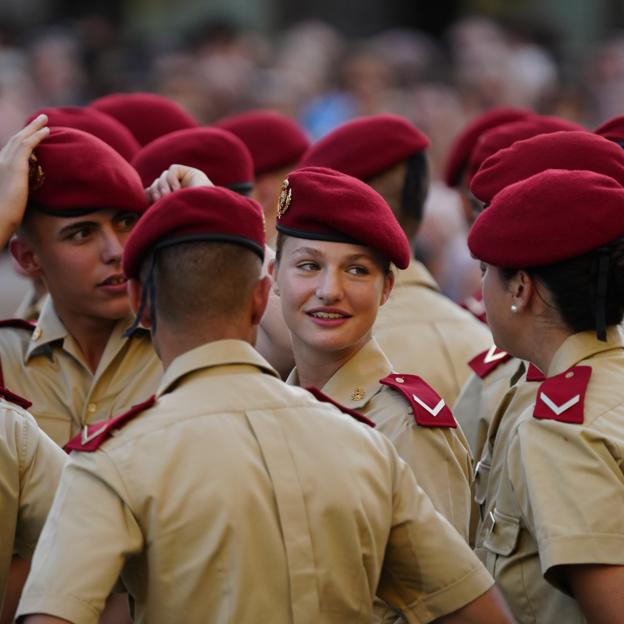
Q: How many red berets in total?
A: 13